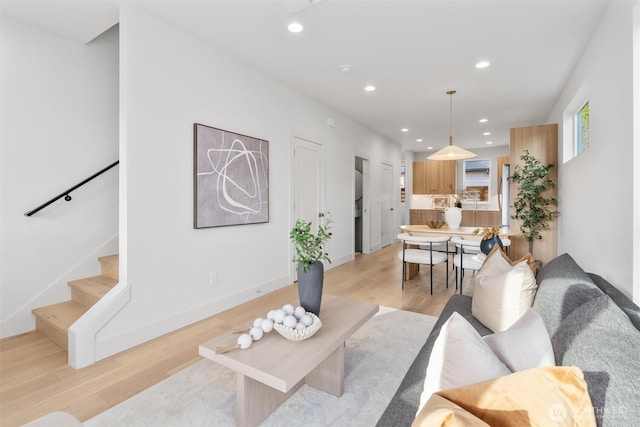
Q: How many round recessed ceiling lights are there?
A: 9